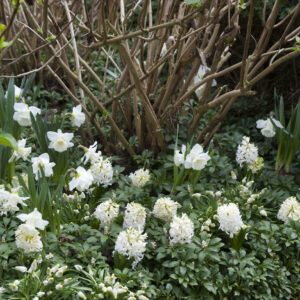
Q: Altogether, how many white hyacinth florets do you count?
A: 12